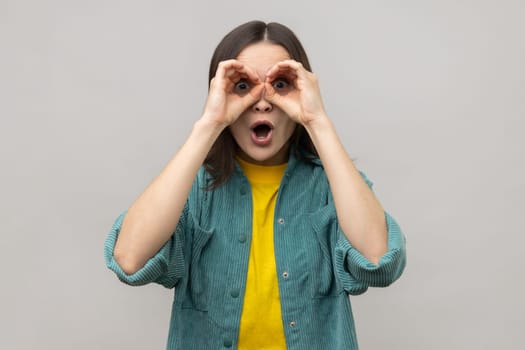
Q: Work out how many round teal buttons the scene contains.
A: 4